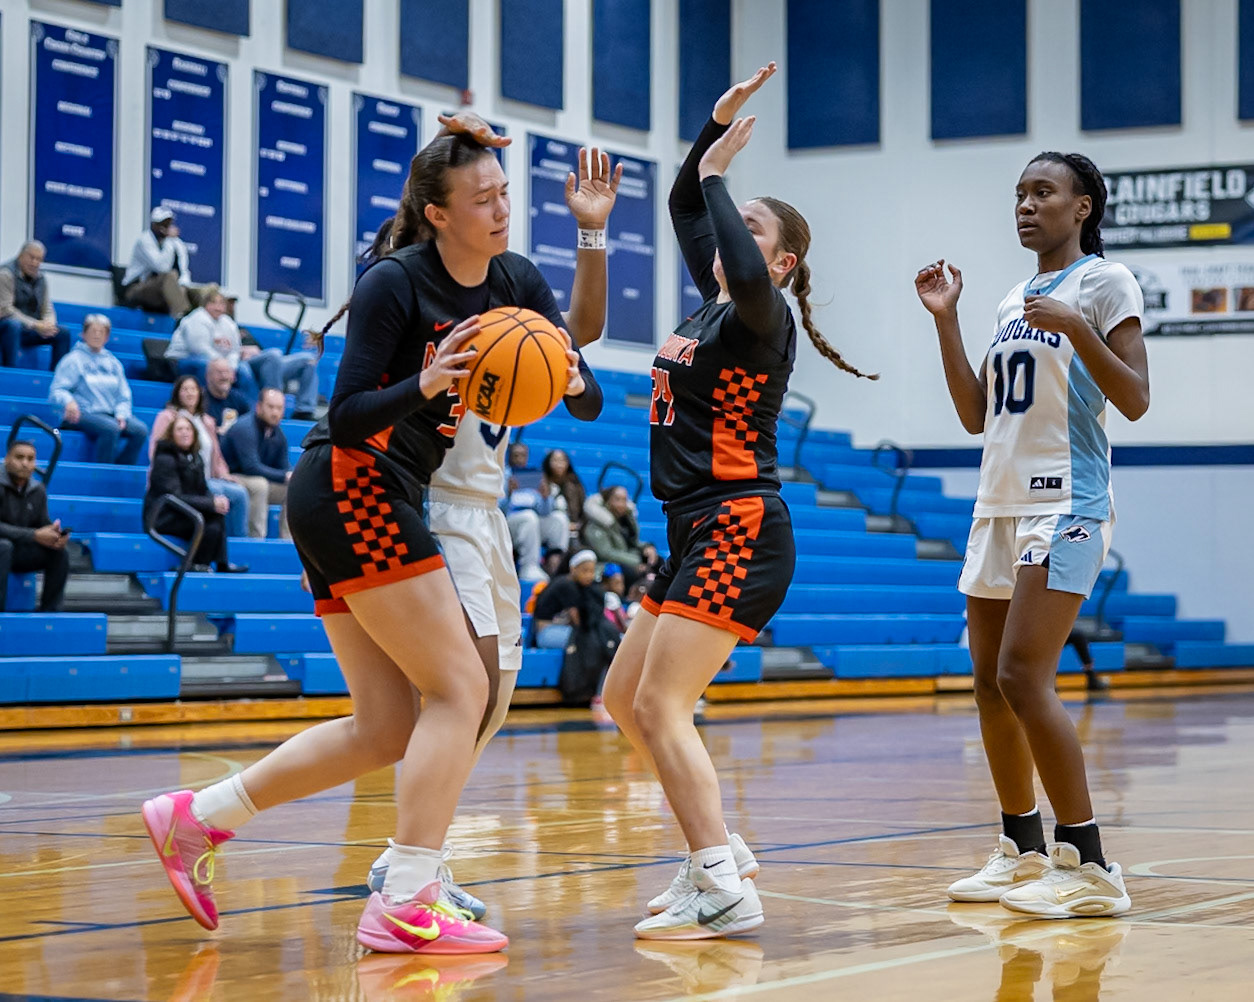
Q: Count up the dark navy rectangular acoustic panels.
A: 11